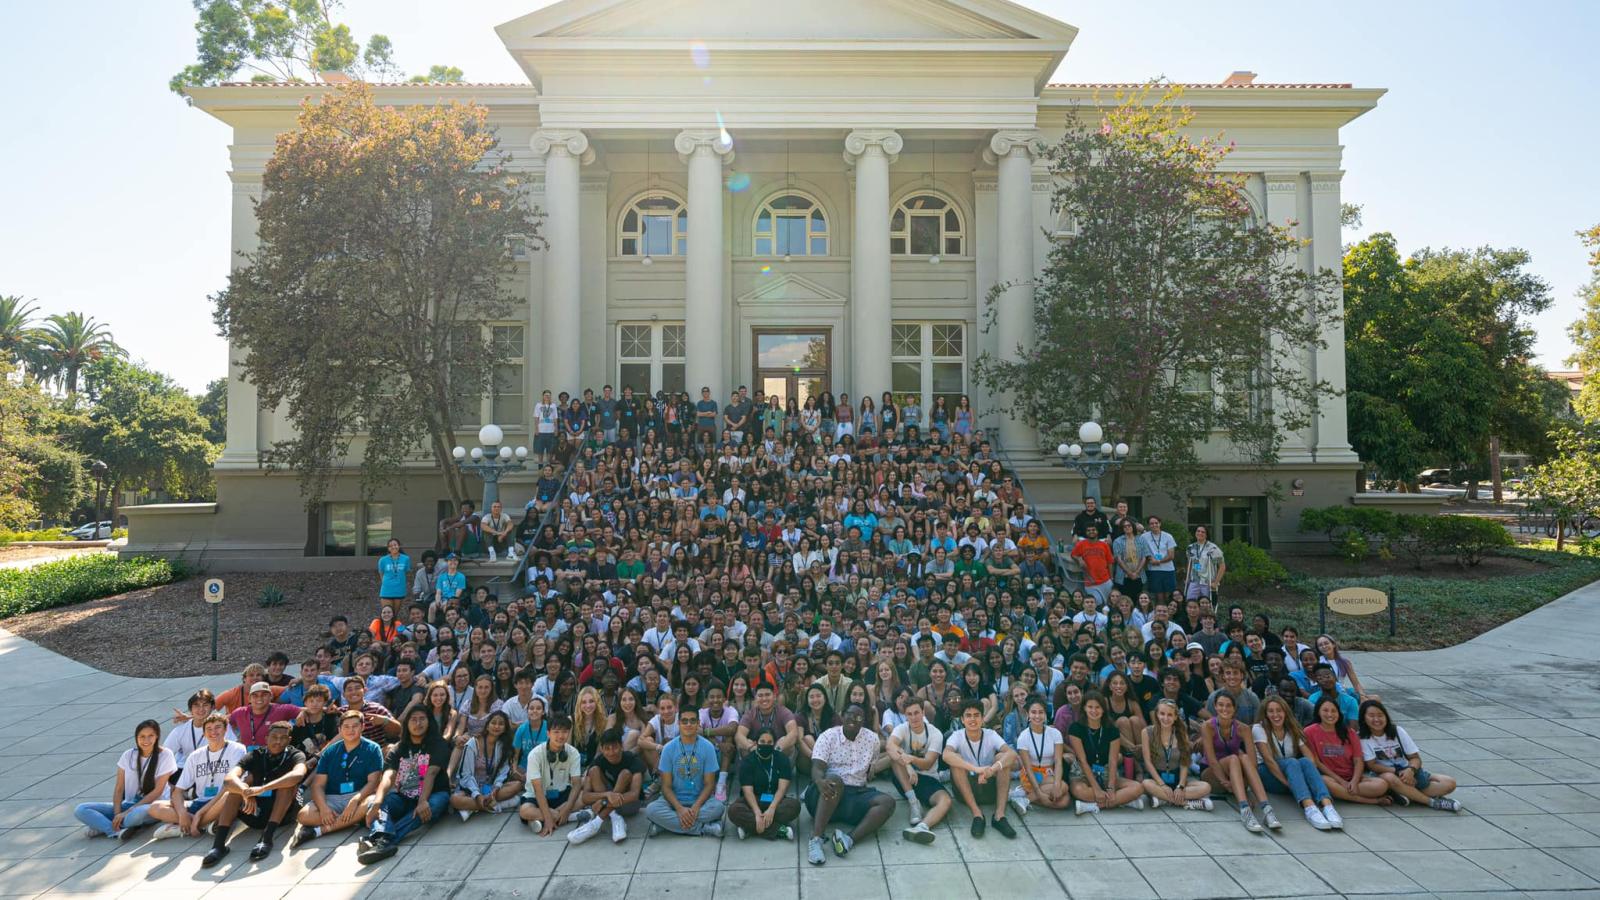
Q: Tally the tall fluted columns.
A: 4